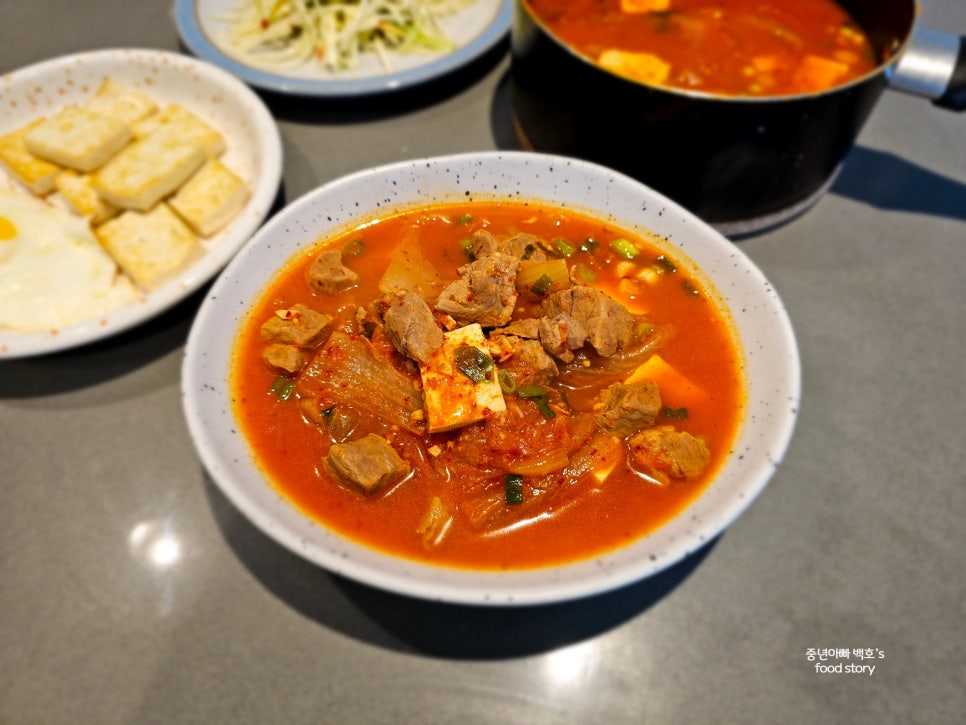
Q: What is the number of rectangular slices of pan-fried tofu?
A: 8